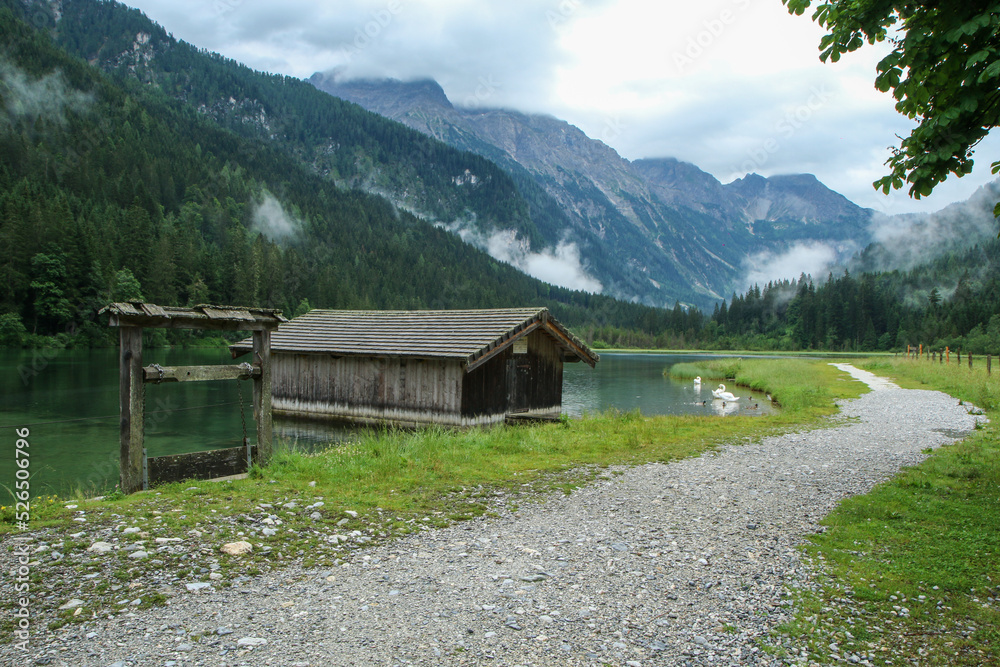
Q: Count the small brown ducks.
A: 4